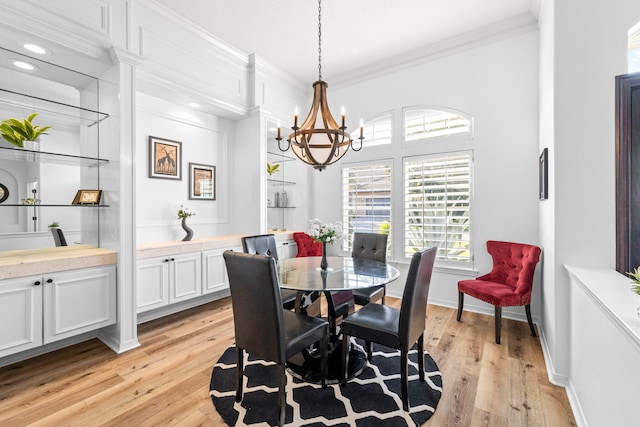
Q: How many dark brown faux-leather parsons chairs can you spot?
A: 4